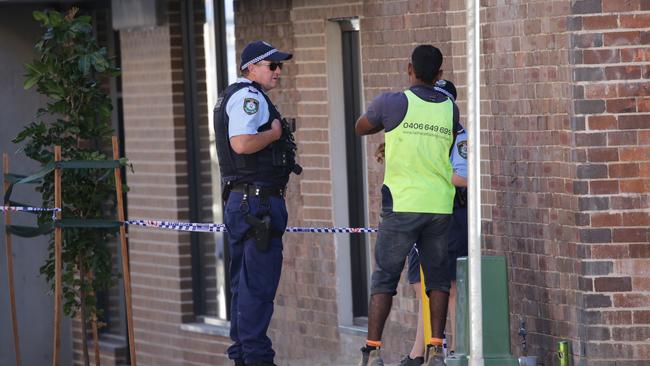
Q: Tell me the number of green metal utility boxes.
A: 1